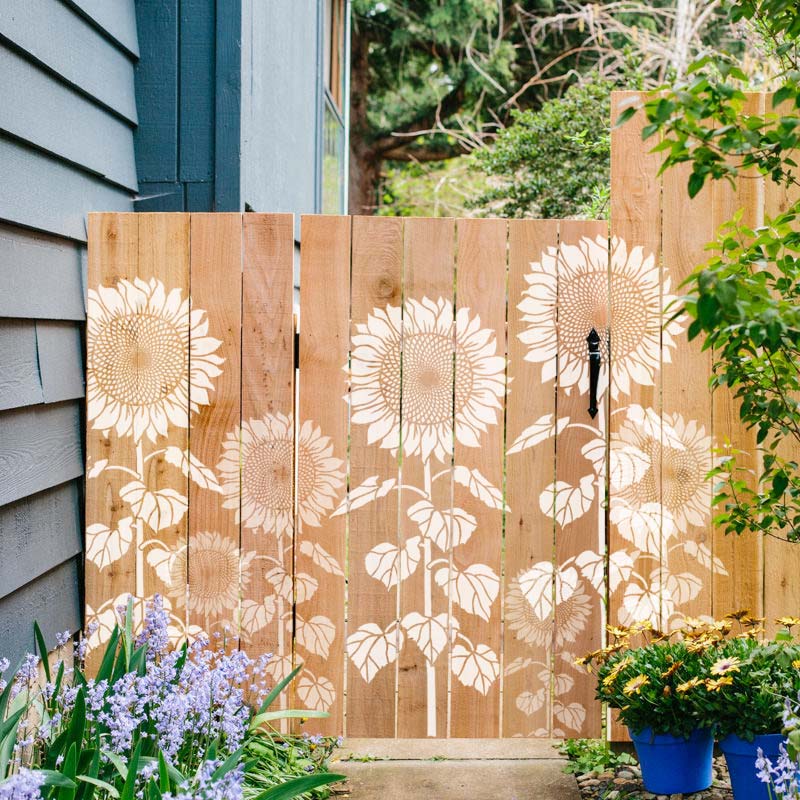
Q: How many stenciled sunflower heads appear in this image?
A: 7